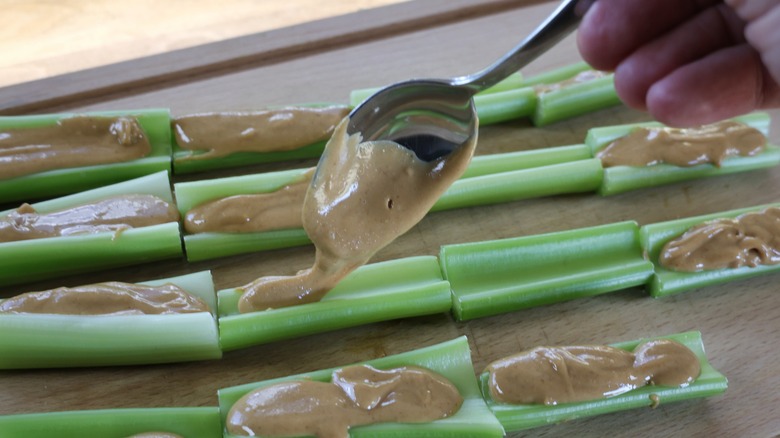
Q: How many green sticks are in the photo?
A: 15